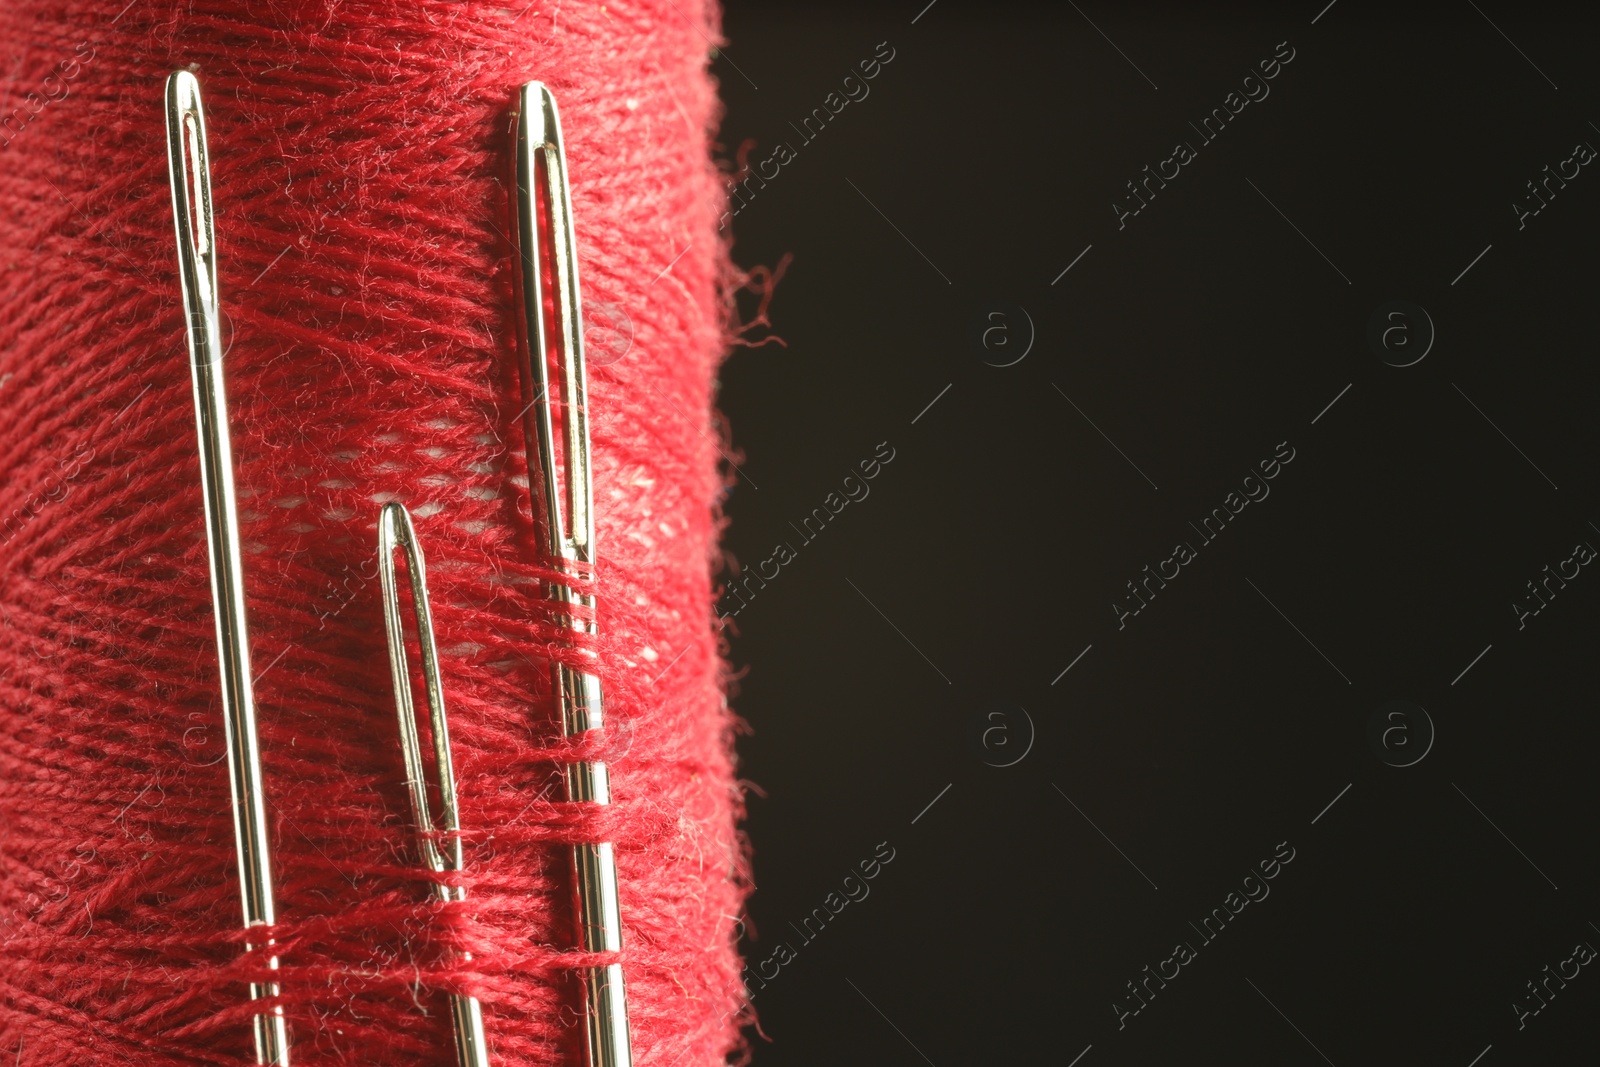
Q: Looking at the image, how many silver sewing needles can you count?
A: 3